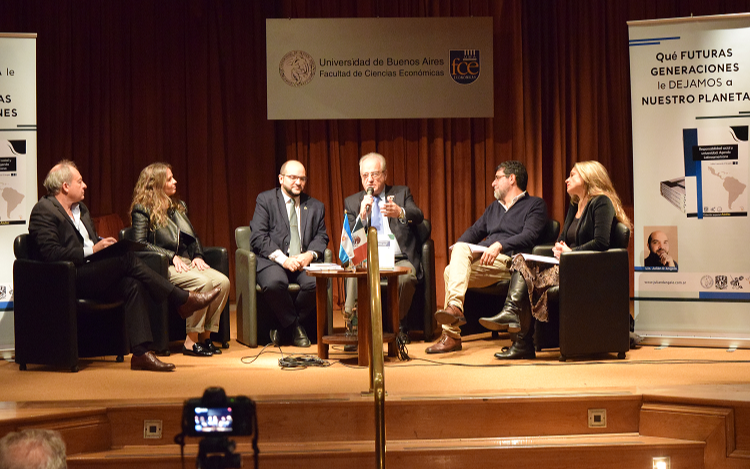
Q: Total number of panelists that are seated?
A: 6